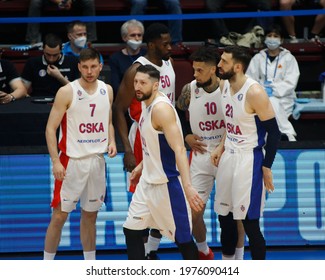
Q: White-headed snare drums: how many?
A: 0